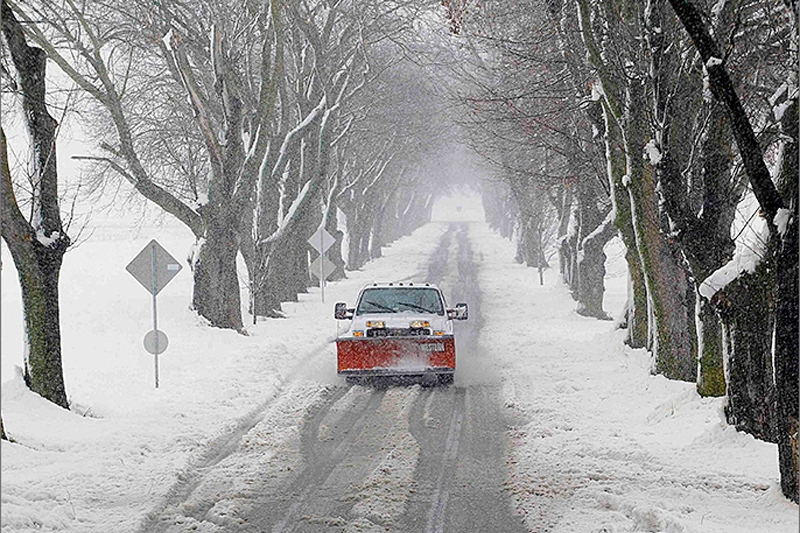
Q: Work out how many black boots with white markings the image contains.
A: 0